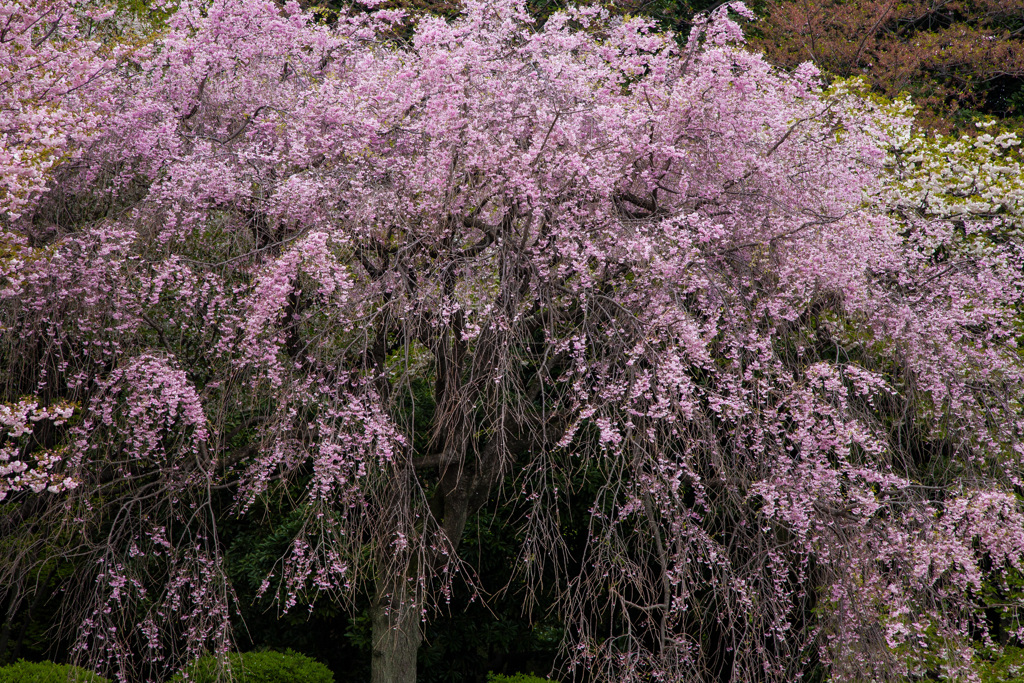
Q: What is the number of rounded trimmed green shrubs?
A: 3